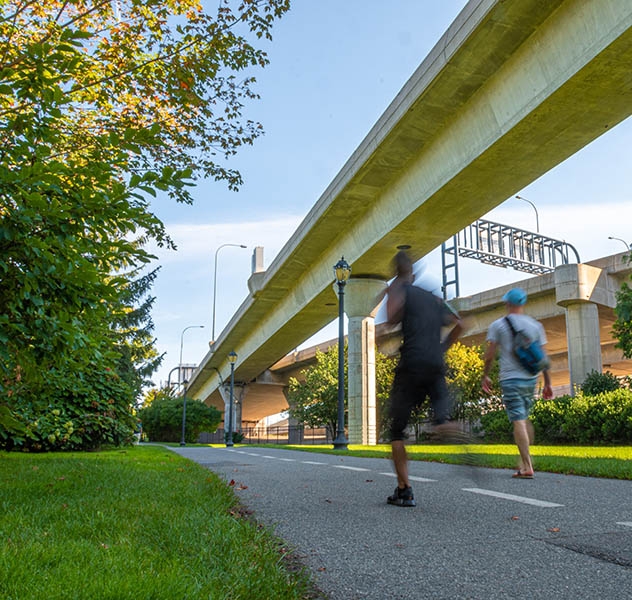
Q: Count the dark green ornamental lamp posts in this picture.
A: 3